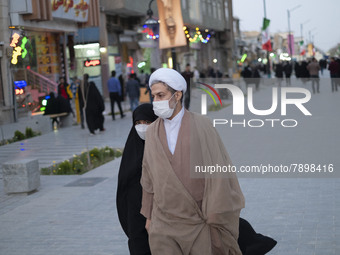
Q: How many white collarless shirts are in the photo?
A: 1